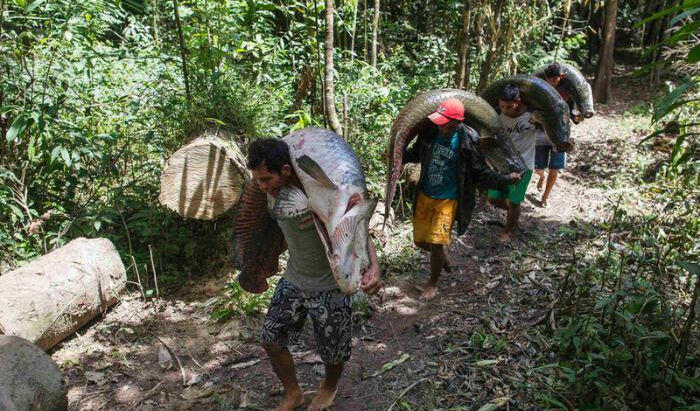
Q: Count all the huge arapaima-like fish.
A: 4